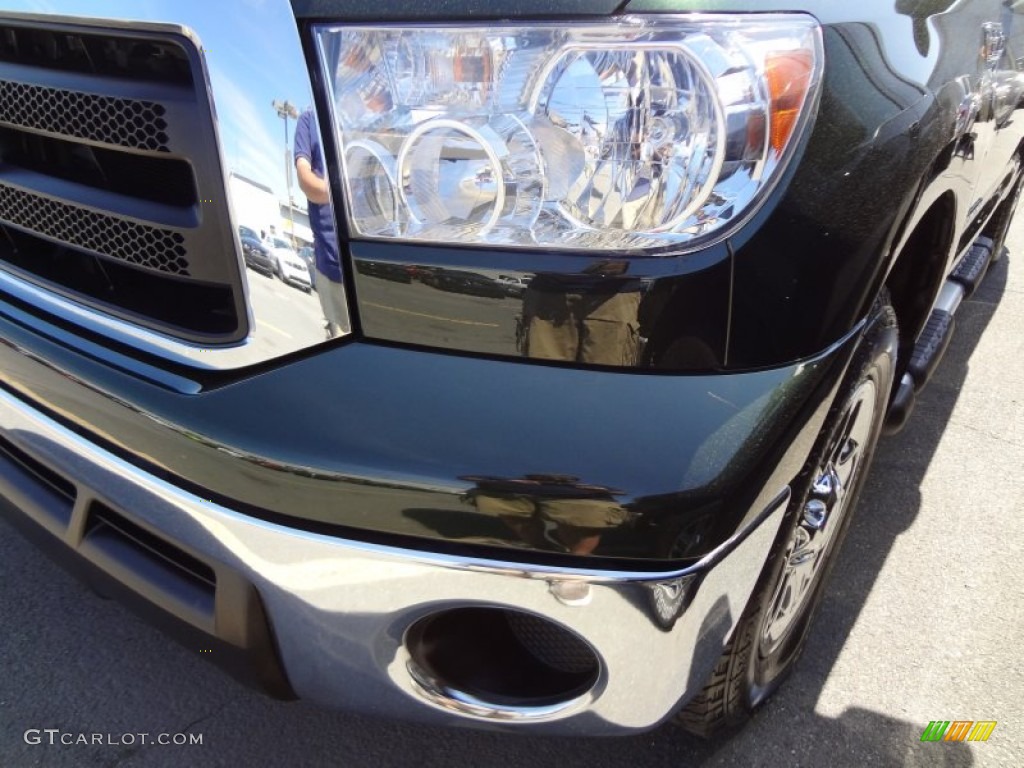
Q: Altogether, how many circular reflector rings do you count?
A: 3